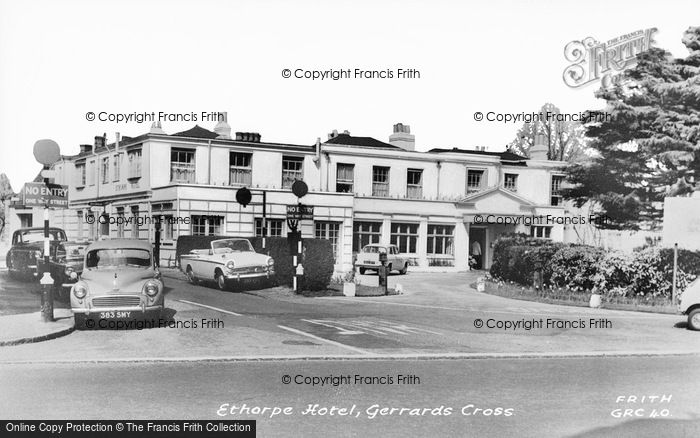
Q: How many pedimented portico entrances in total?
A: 1